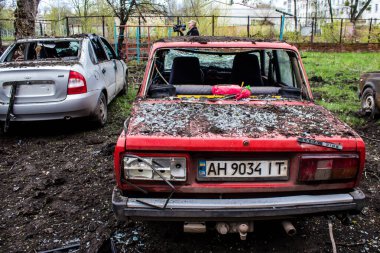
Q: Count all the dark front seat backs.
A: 2